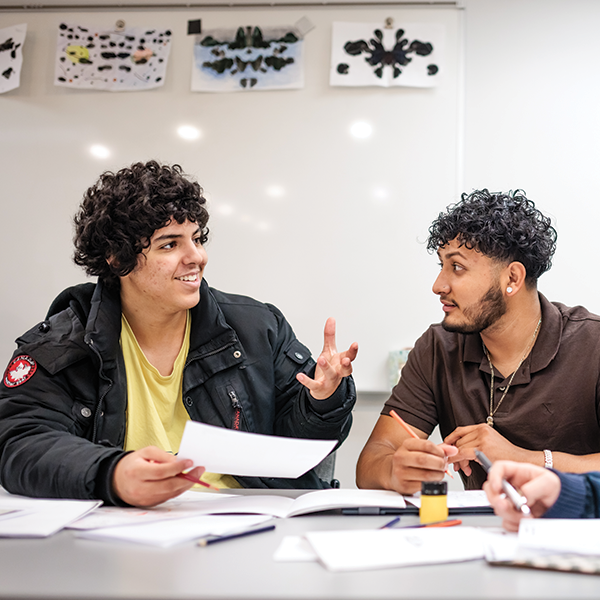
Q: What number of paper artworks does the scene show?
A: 4